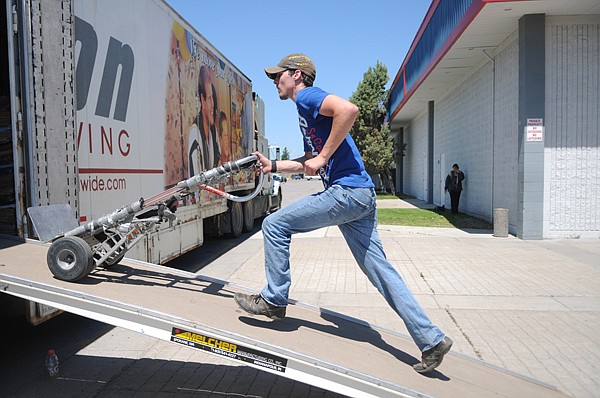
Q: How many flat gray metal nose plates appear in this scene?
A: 1